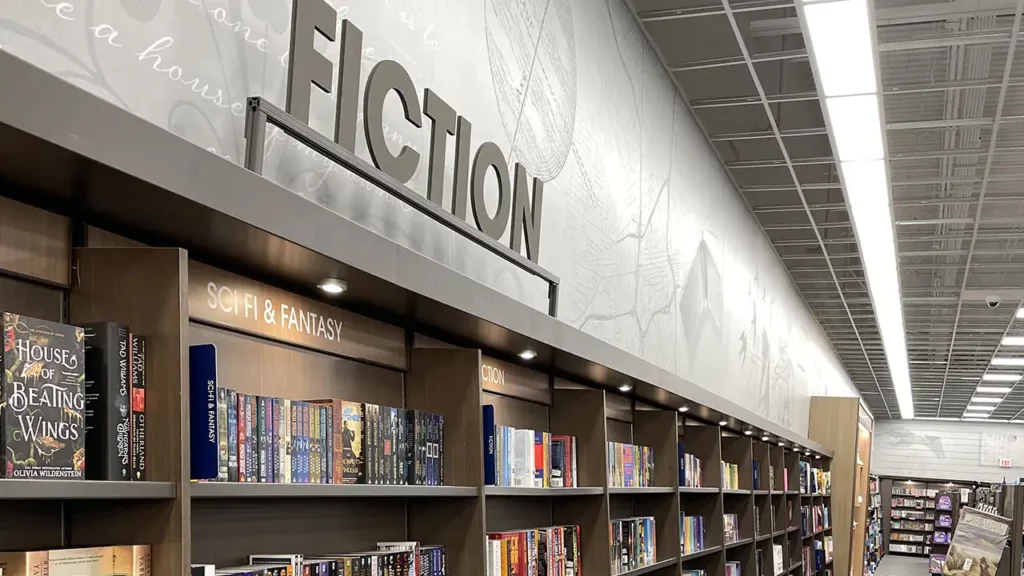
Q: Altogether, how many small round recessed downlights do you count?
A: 11